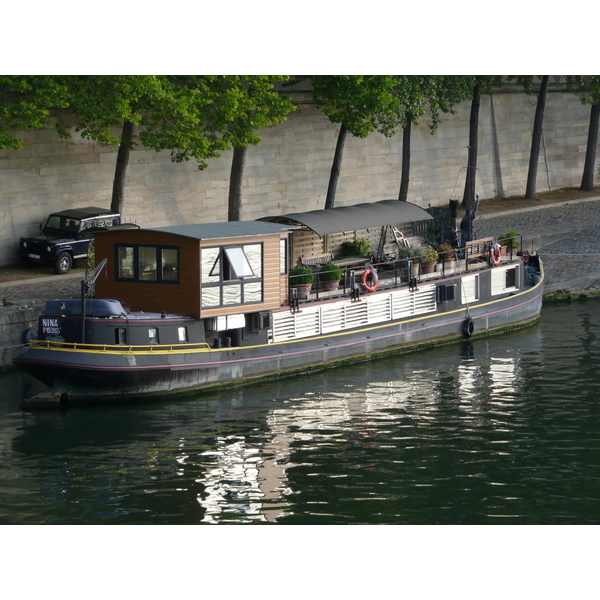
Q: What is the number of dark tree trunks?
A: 7